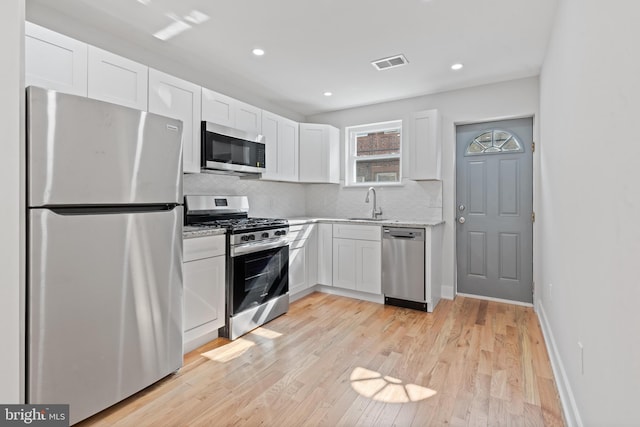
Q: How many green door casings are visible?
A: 0